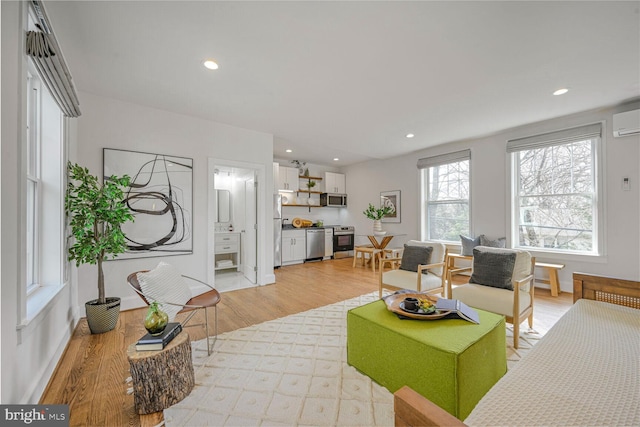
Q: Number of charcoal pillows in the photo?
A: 2